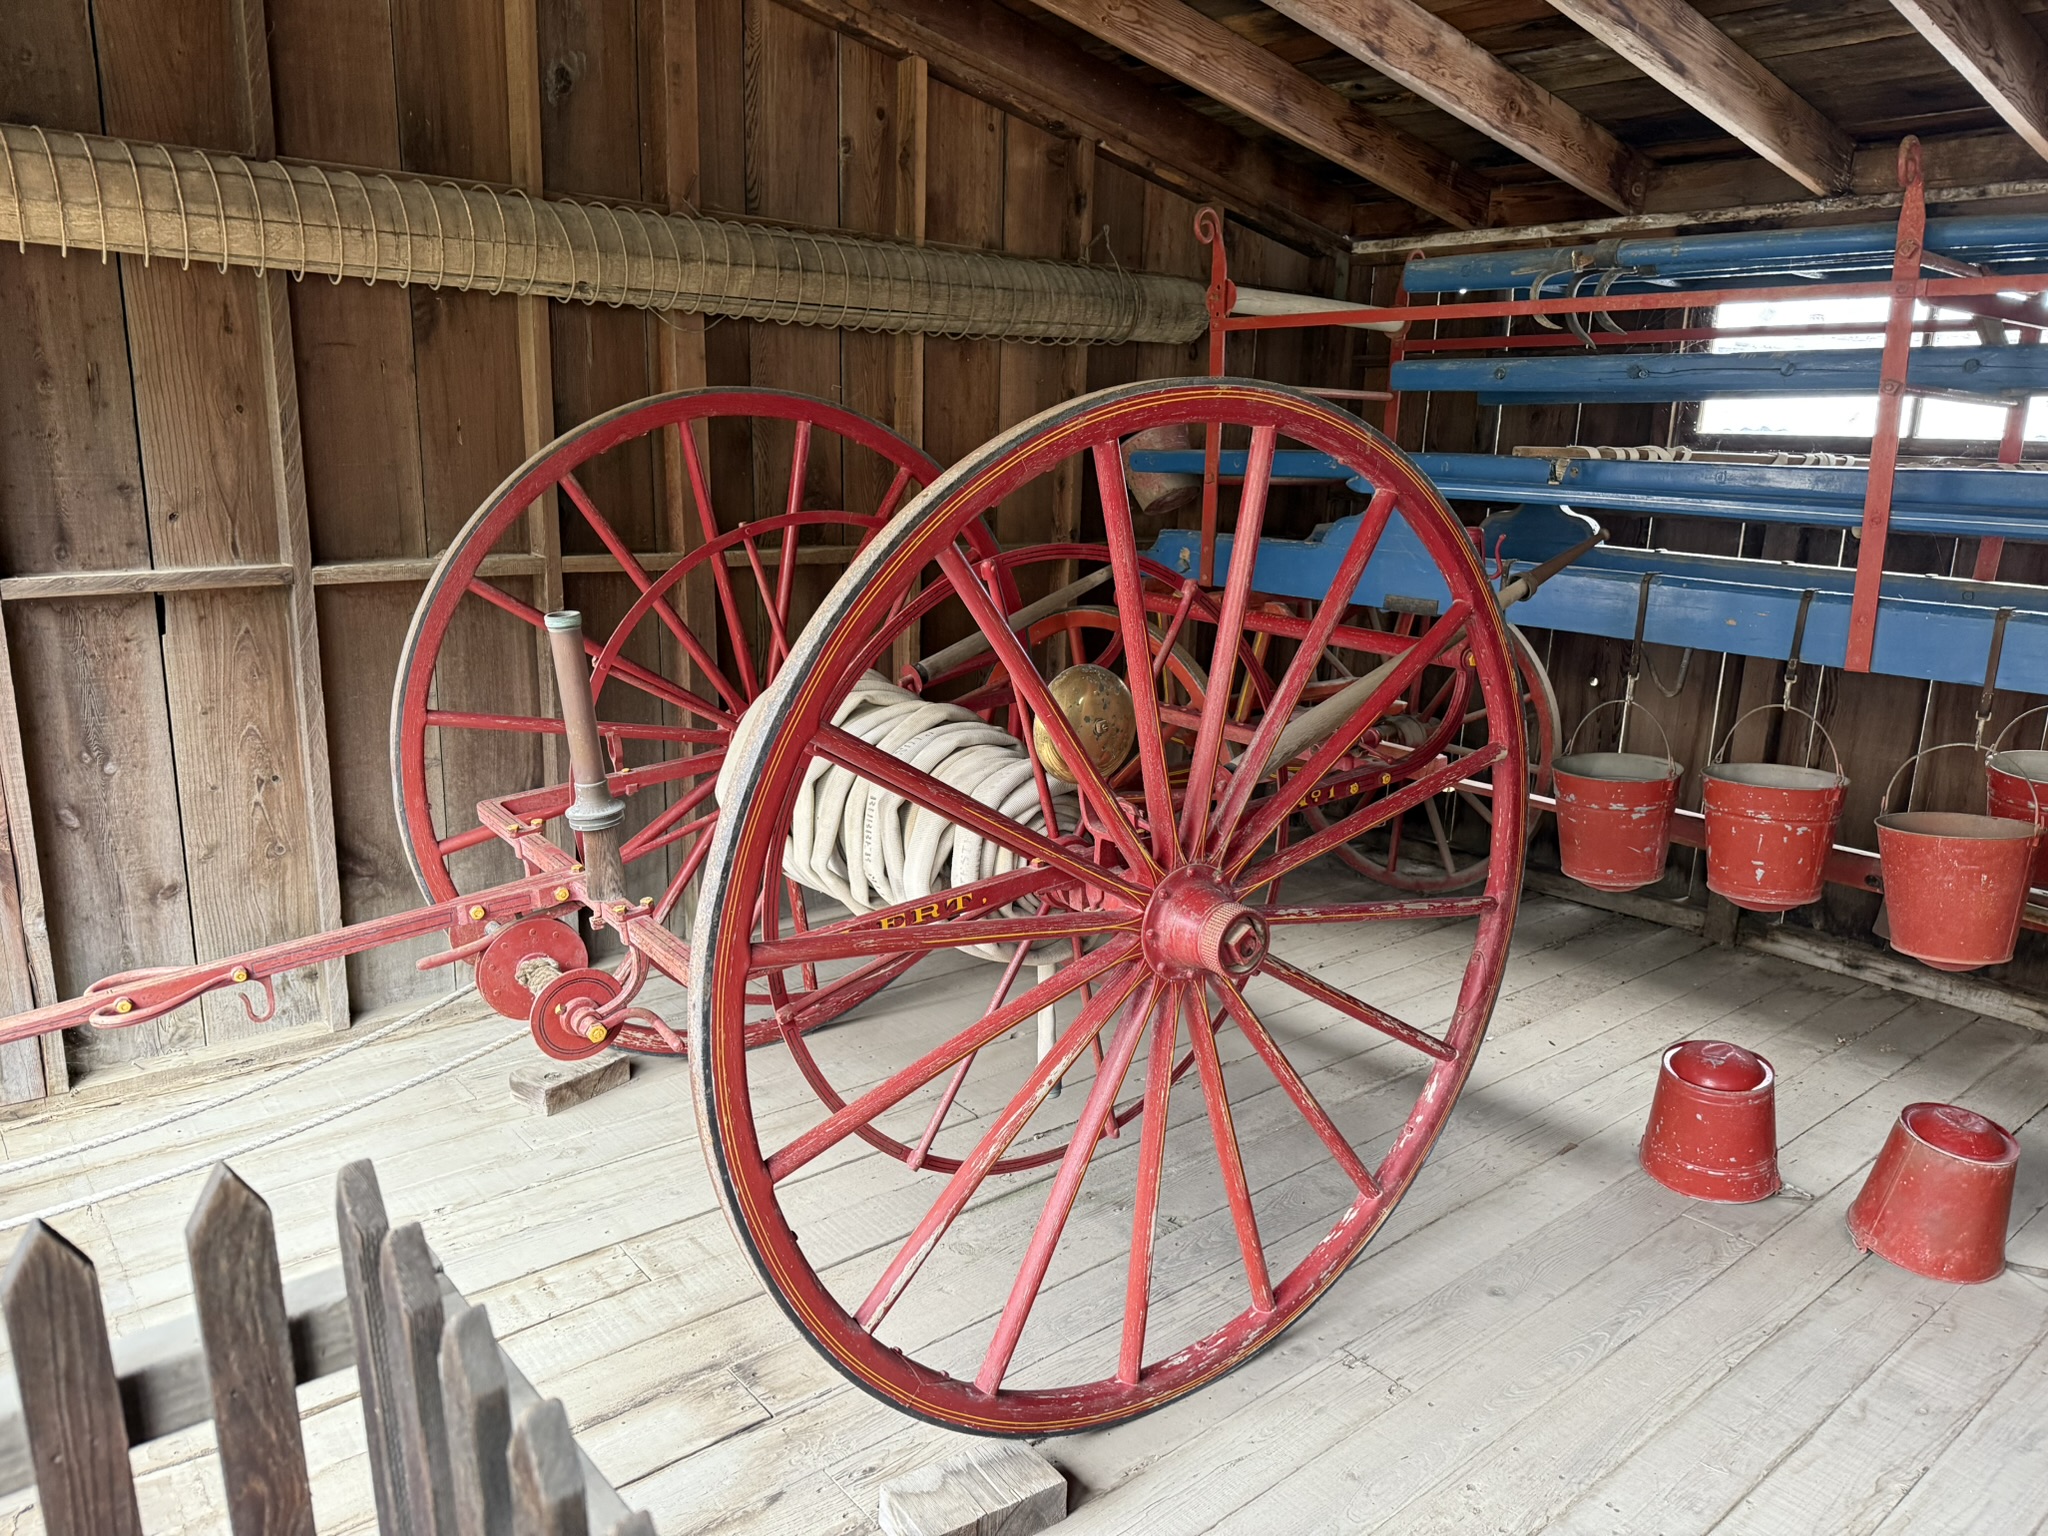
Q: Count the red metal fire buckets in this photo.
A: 6